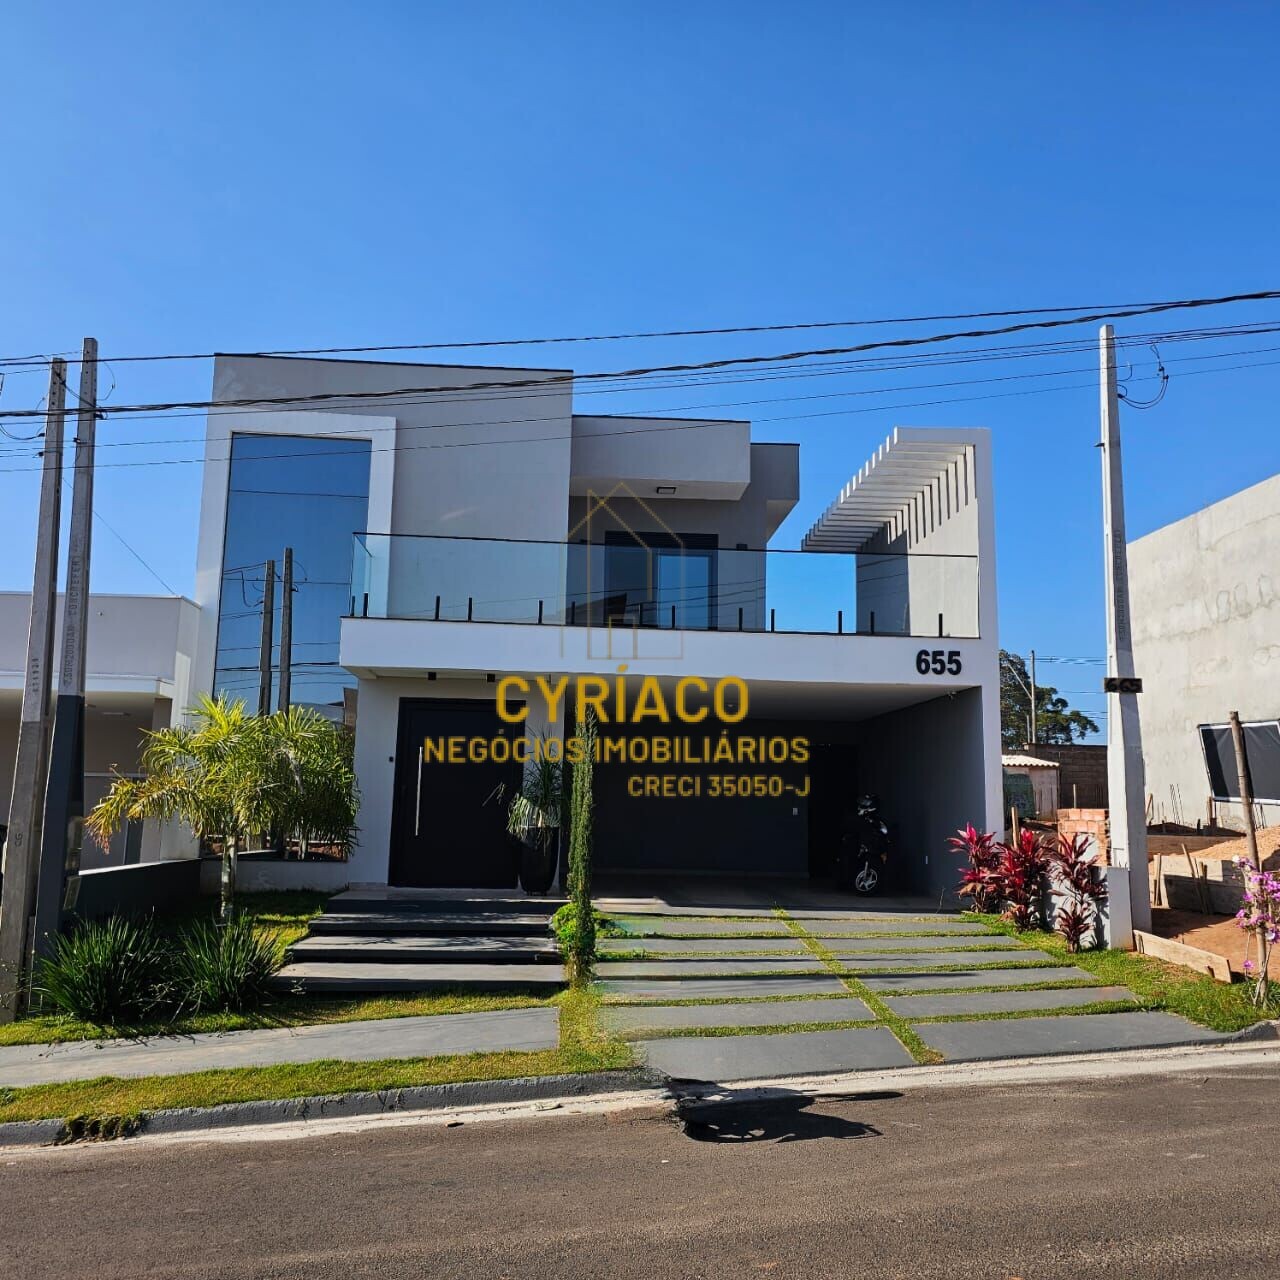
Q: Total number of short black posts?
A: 13